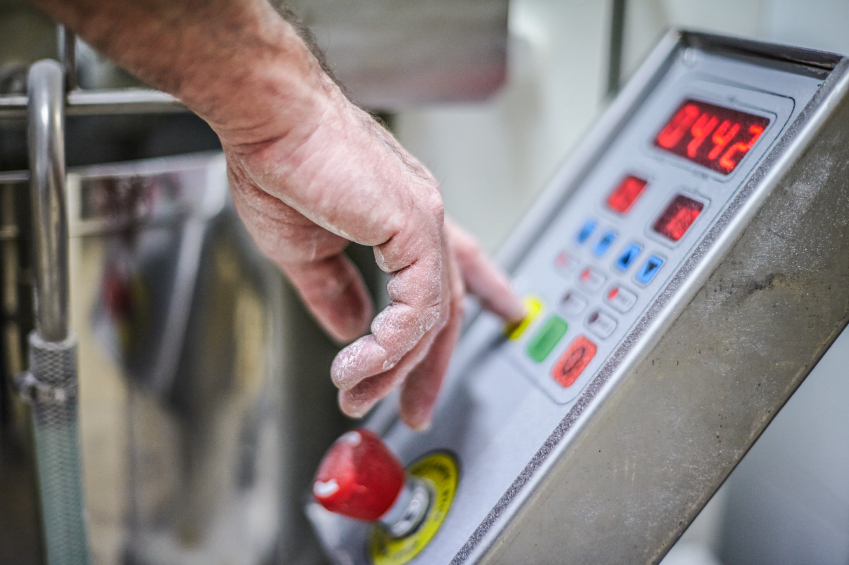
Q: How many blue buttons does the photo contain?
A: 4